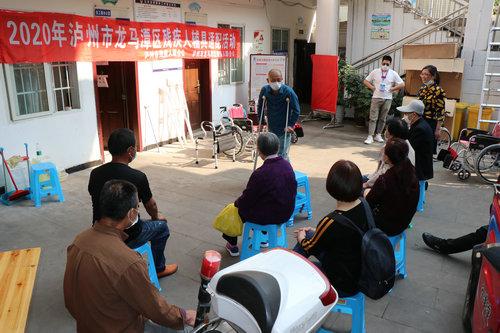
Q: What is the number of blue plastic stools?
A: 7